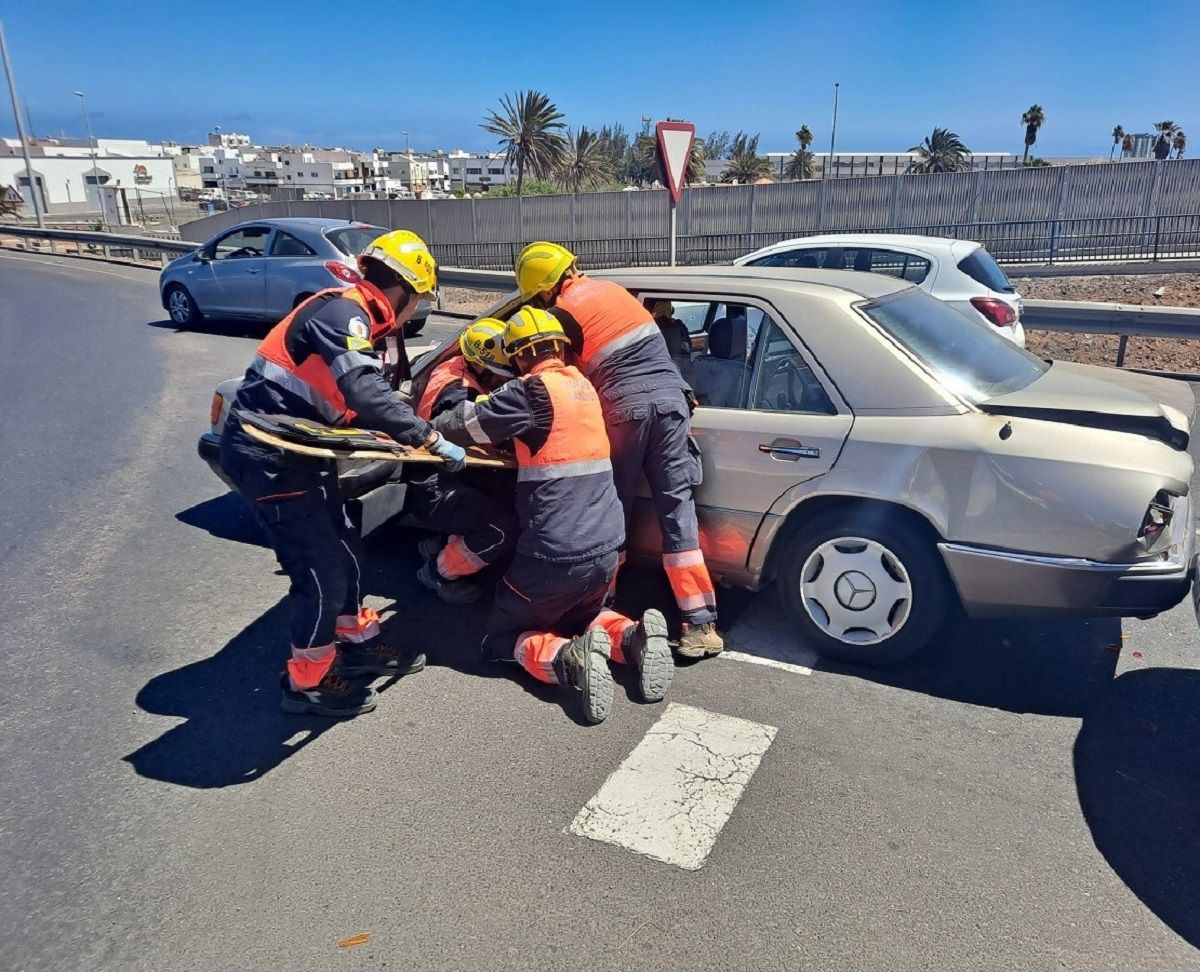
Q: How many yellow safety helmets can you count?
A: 4